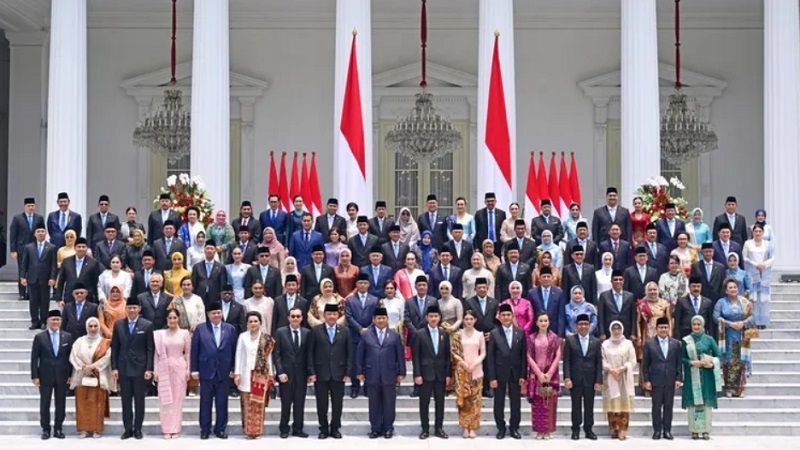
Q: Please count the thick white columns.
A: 6